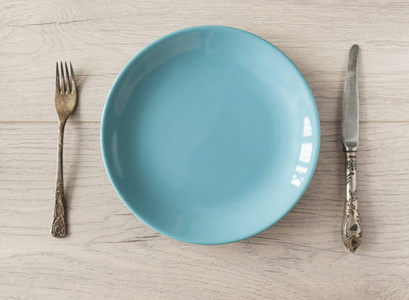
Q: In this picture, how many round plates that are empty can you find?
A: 1